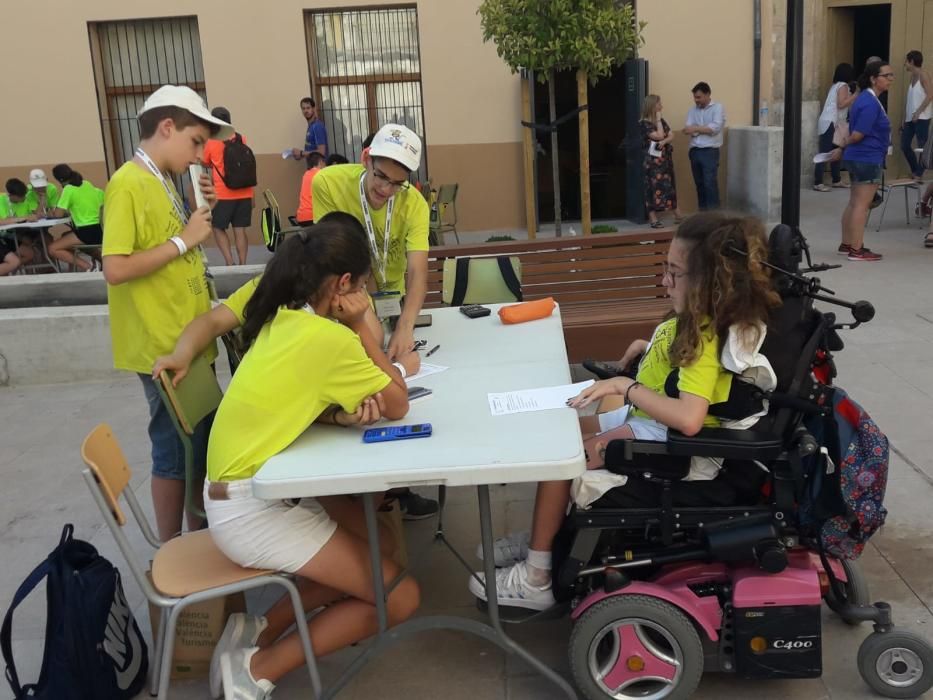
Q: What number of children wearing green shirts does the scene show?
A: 3